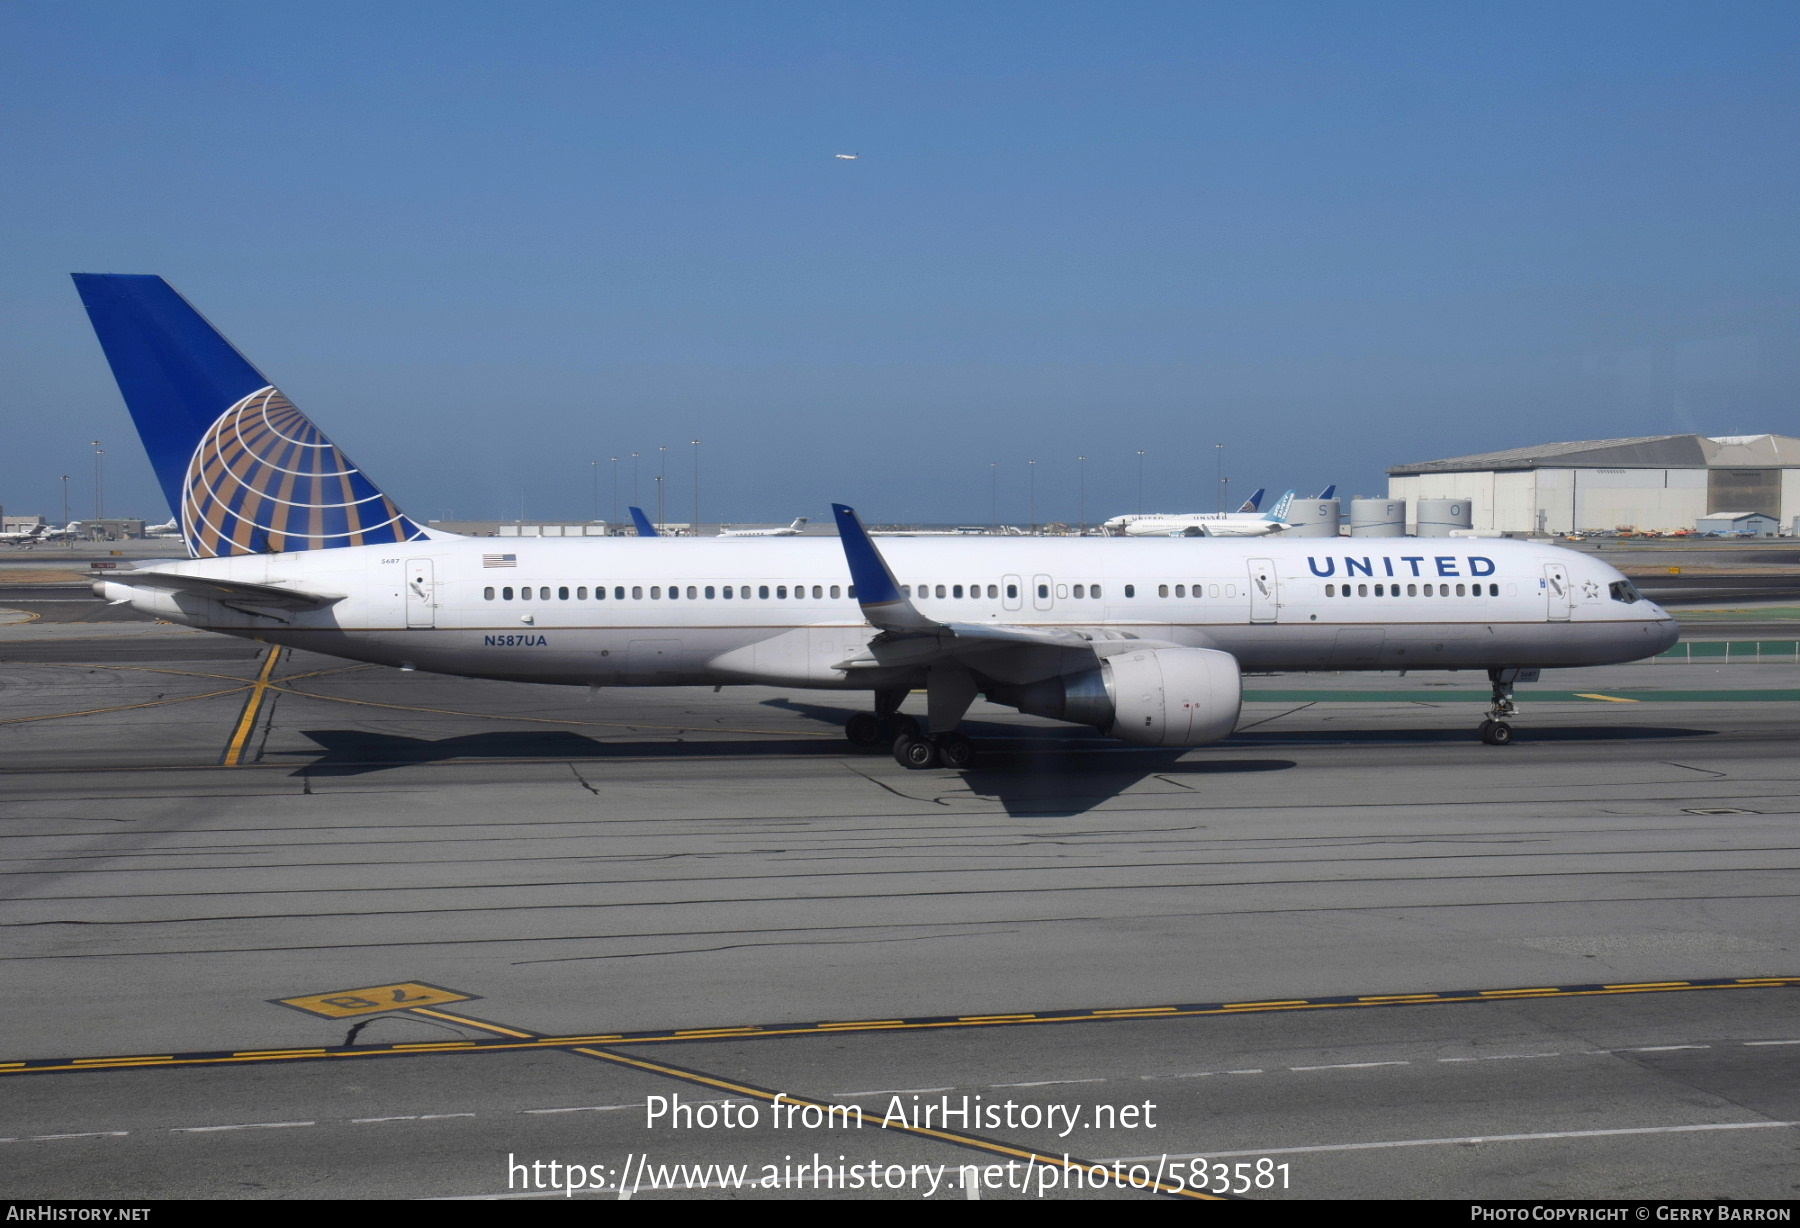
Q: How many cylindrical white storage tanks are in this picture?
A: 3